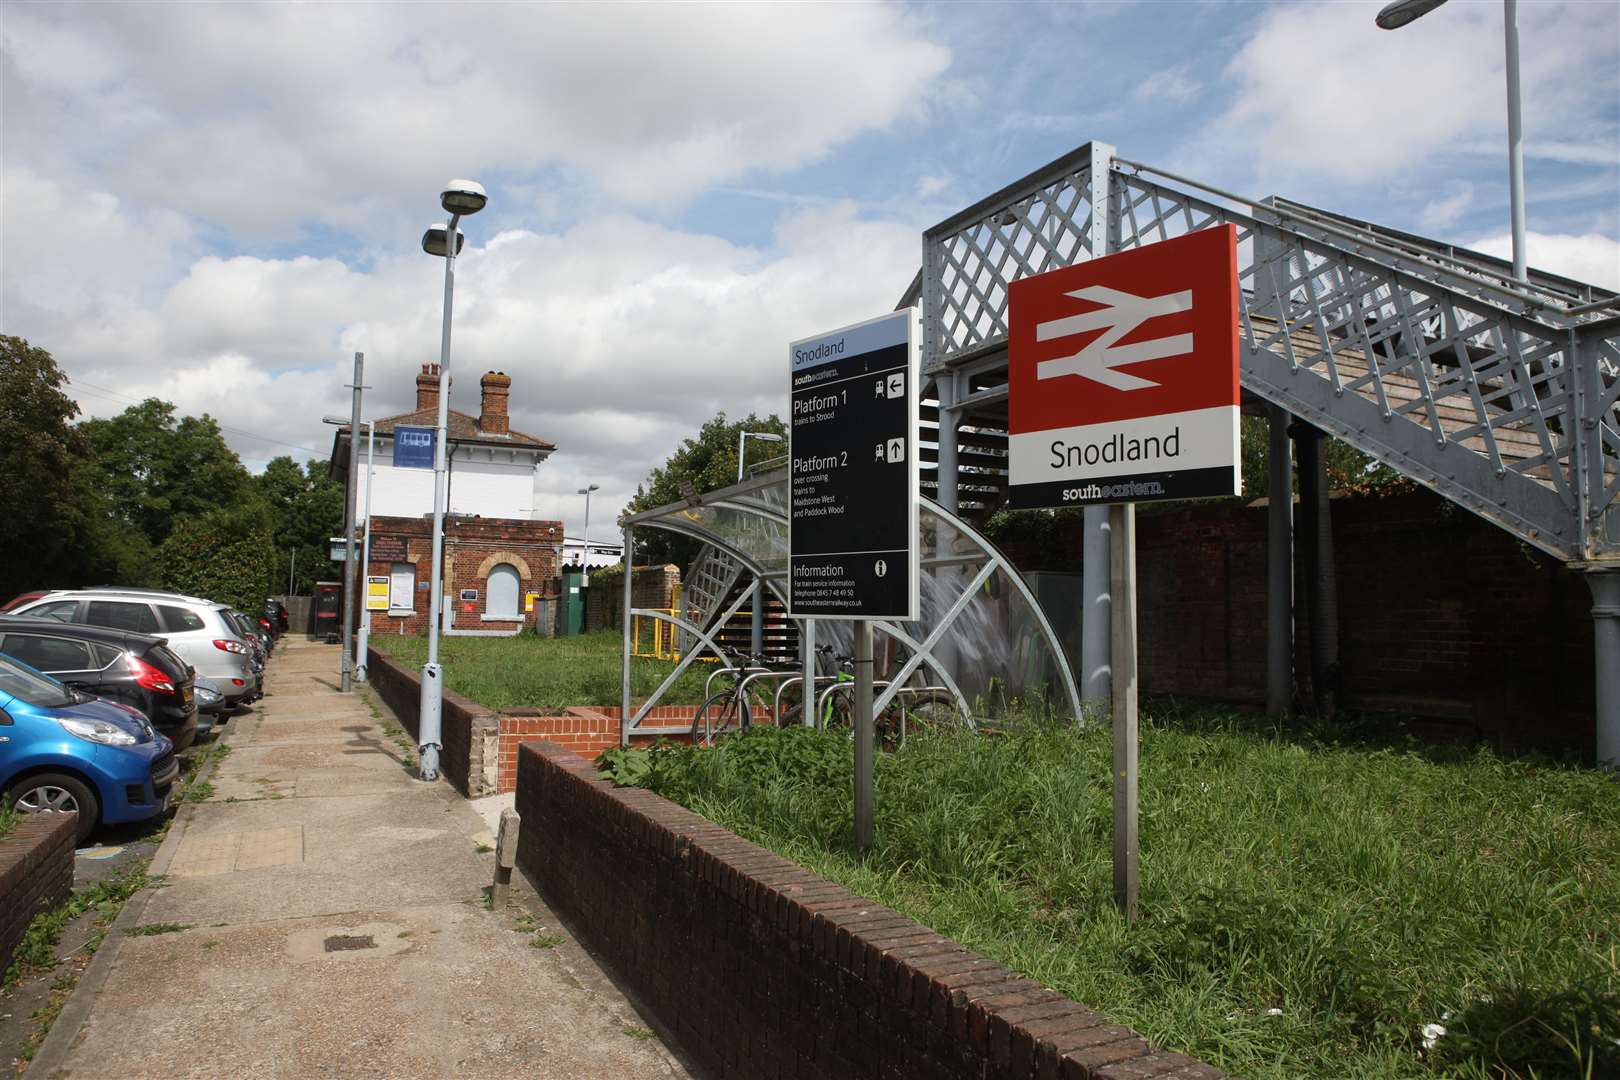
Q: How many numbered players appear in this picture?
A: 0